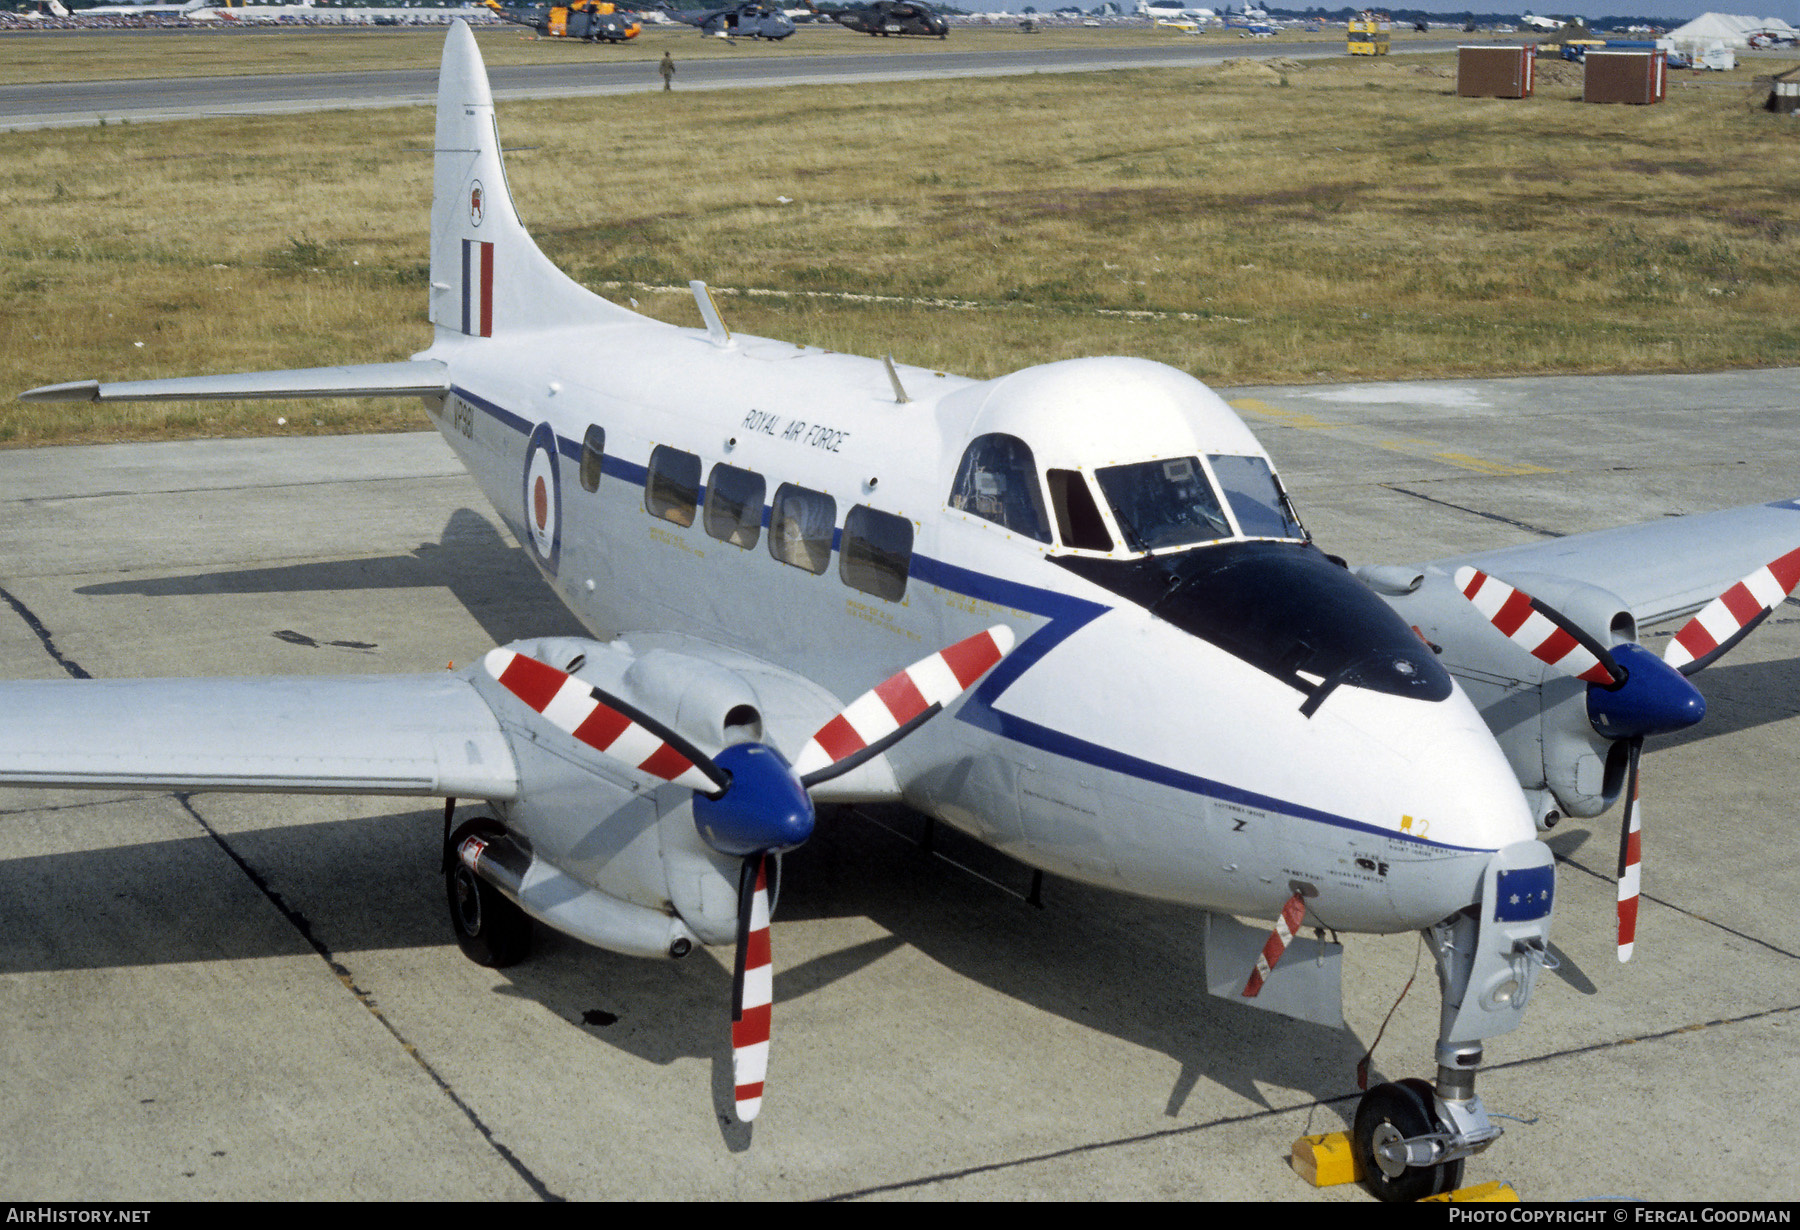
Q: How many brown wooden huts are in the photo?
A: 2